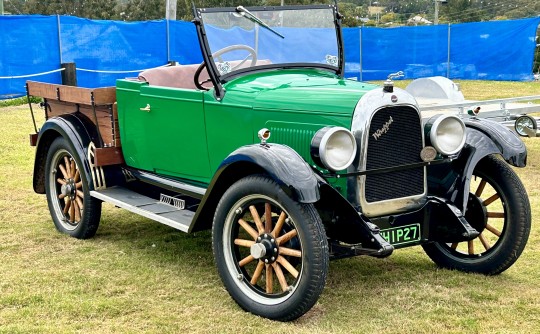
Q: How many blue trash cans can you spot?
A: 0